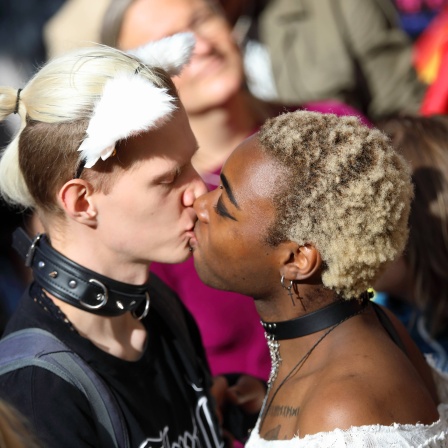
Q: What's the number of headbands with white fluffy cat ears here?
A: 1